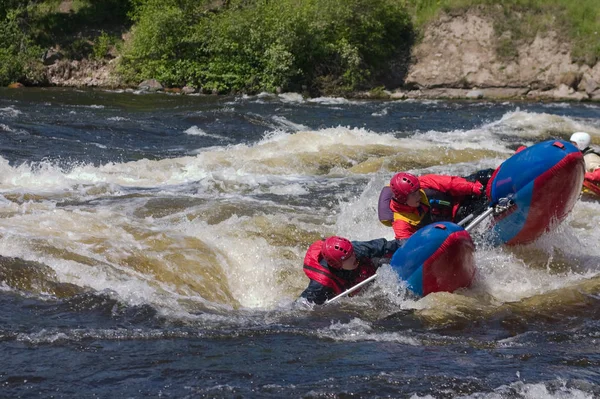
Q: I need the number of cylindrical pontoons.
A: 2